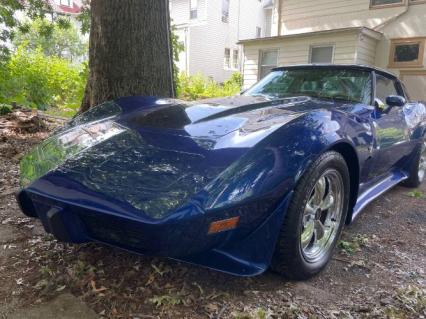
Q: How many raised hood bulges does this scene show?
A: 1